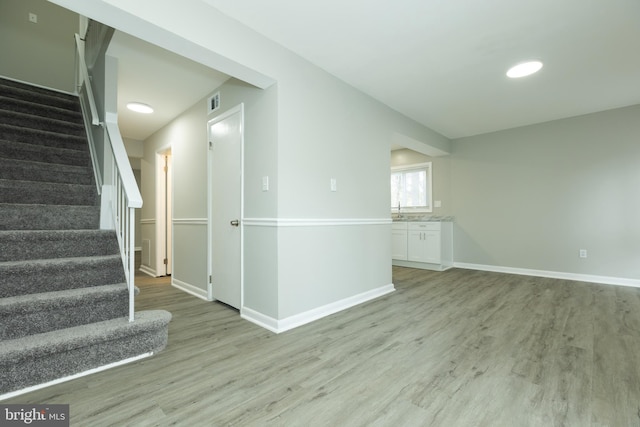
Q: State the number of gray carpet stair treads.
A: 12